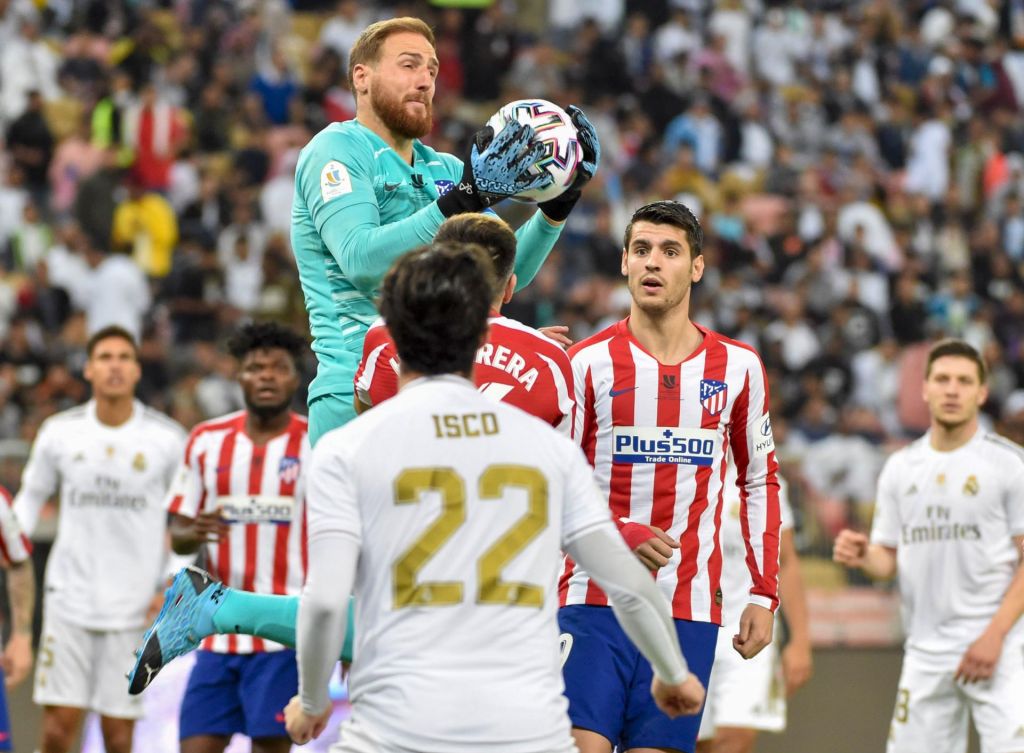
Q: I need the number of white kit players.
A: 4